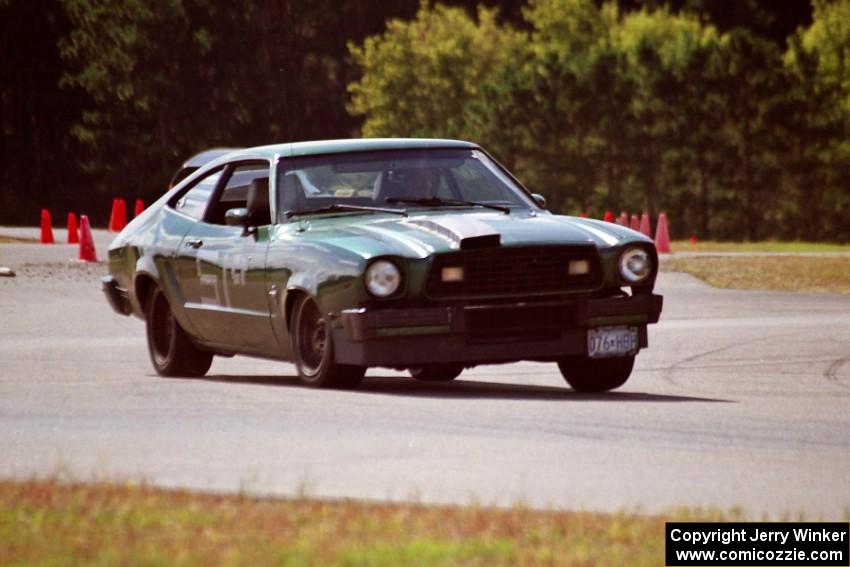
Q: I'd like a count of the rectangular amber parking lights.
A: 2